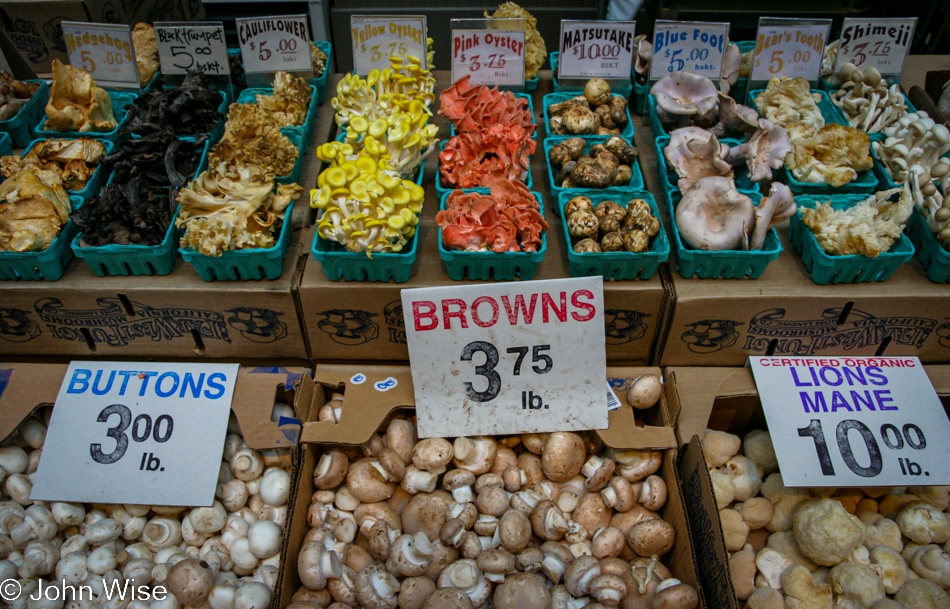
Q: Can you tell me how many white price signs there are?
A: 12